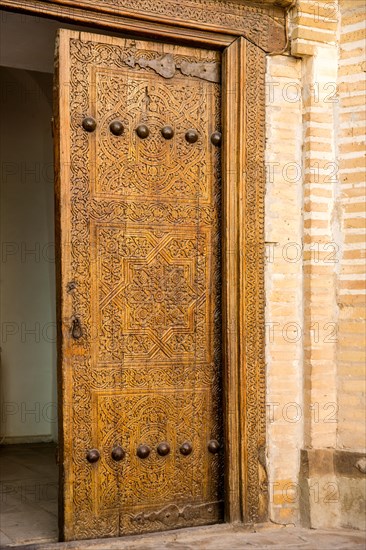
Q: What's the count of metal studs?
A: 12